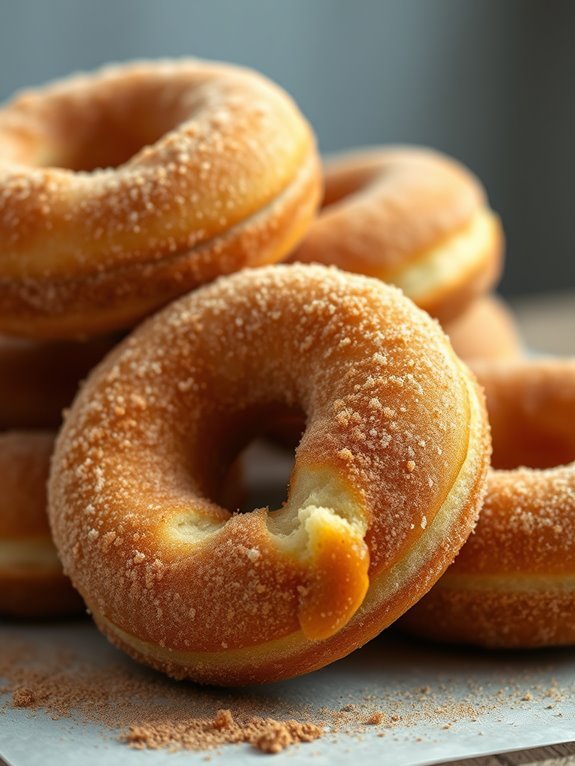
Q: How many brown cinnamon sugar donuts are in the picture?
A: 7